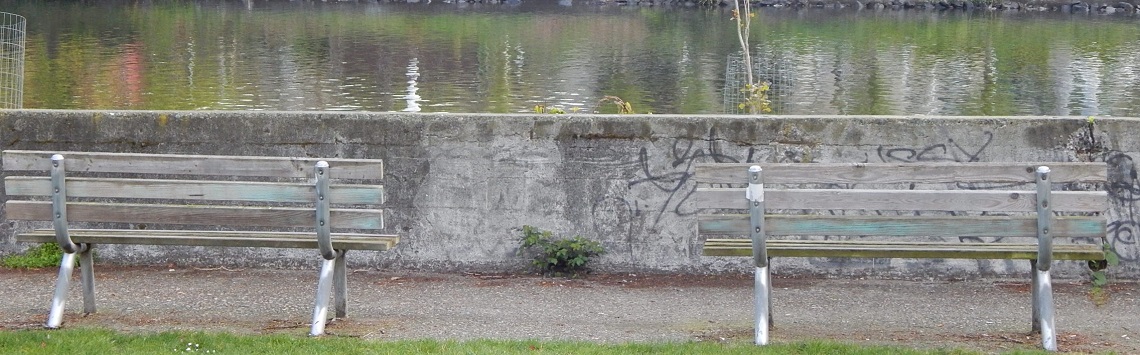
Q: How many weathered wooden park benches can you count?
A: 2